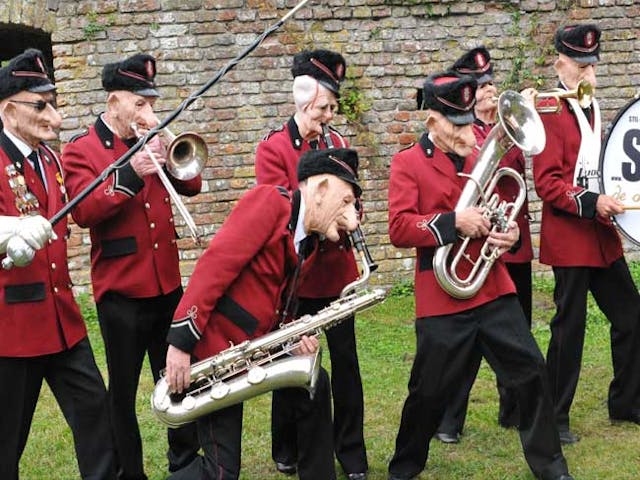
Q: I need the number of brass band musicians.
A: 7